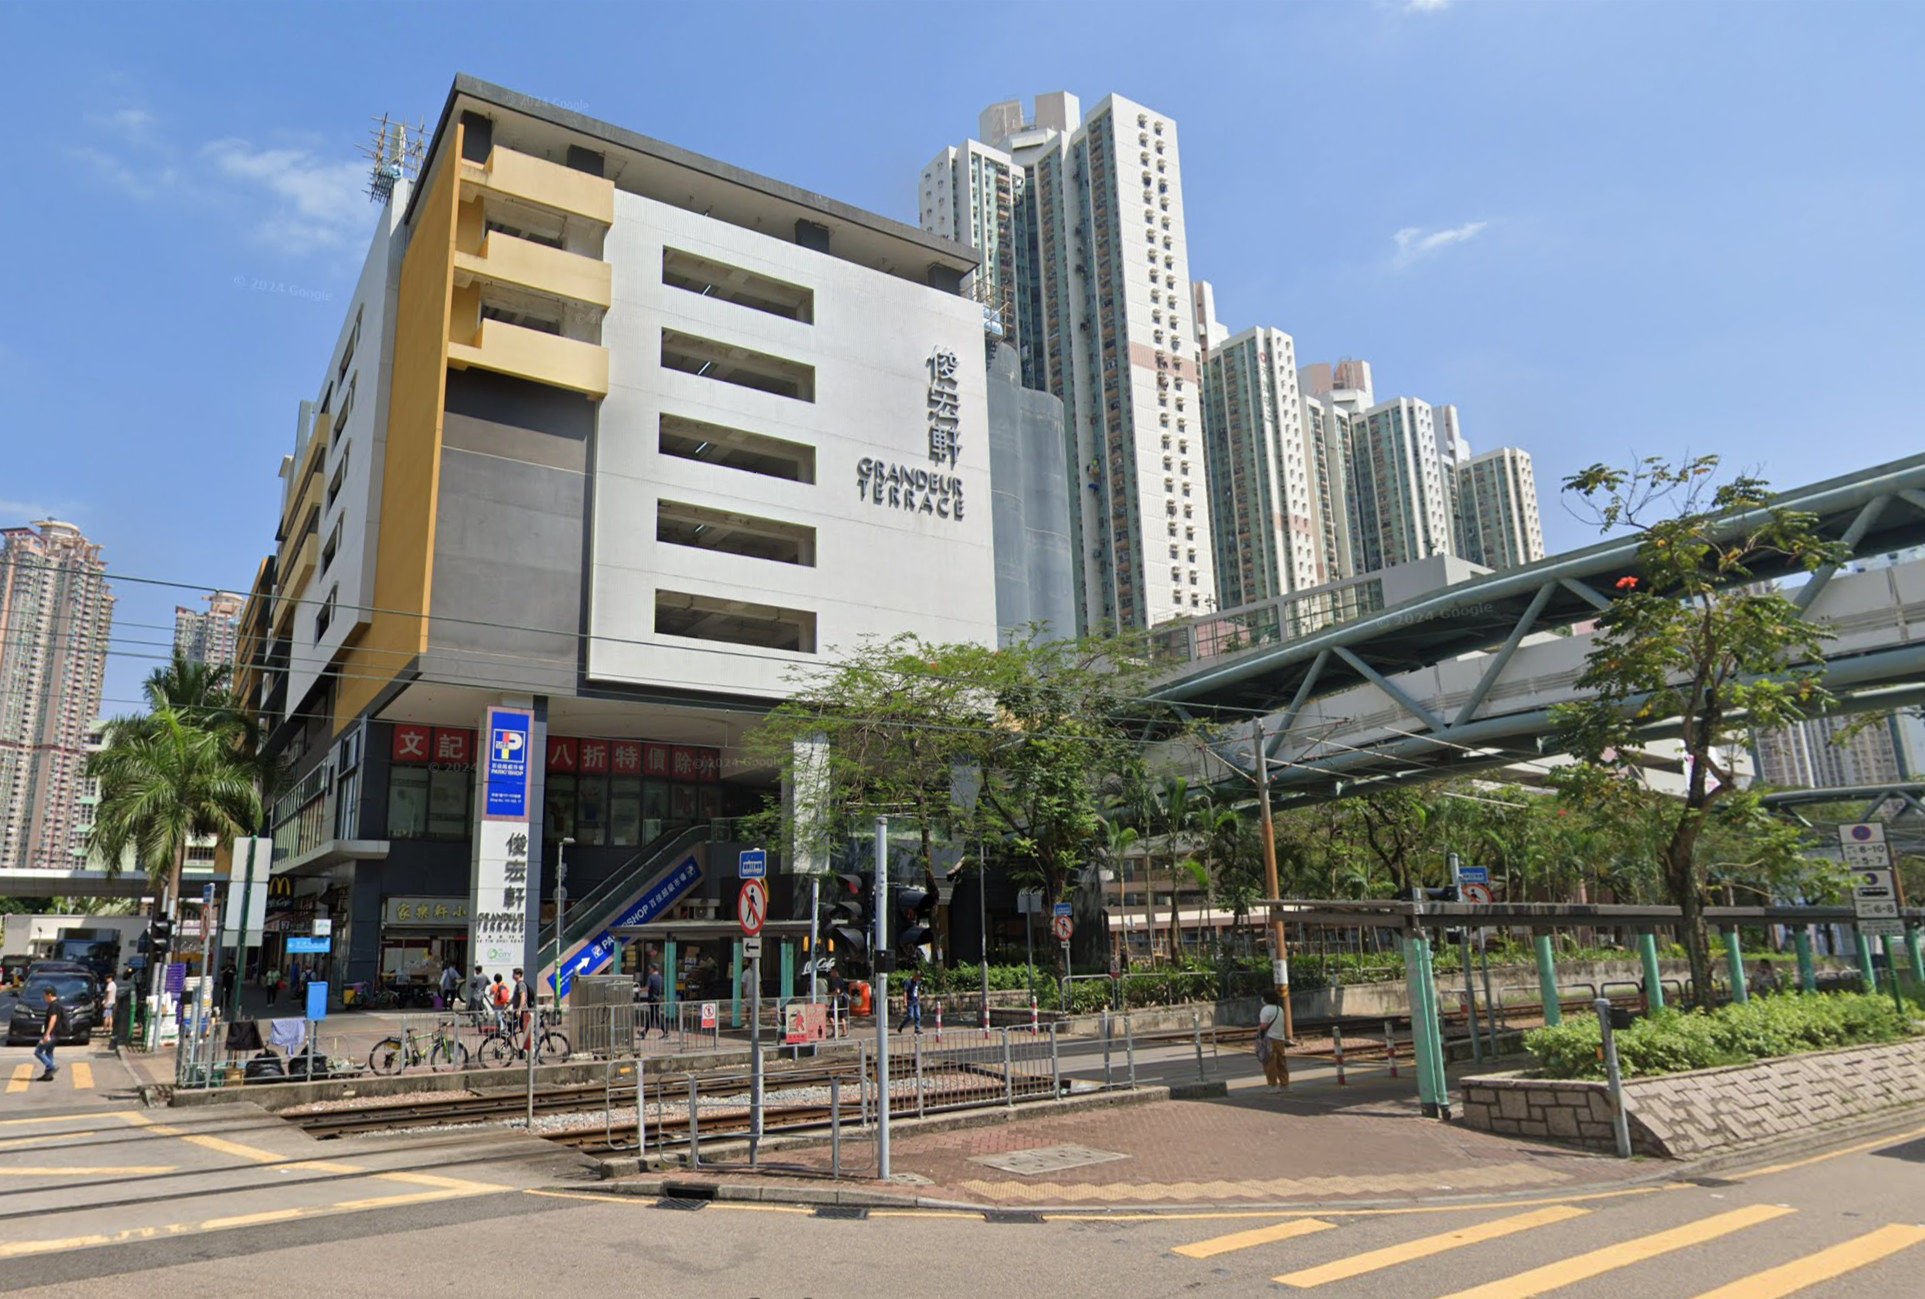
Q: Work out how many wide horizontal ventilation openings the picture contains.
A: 5